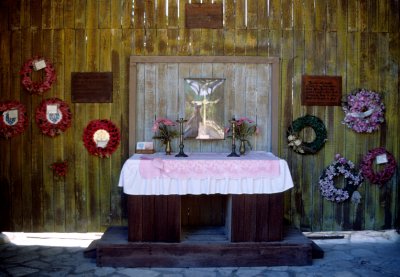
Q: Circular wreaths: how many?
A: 8